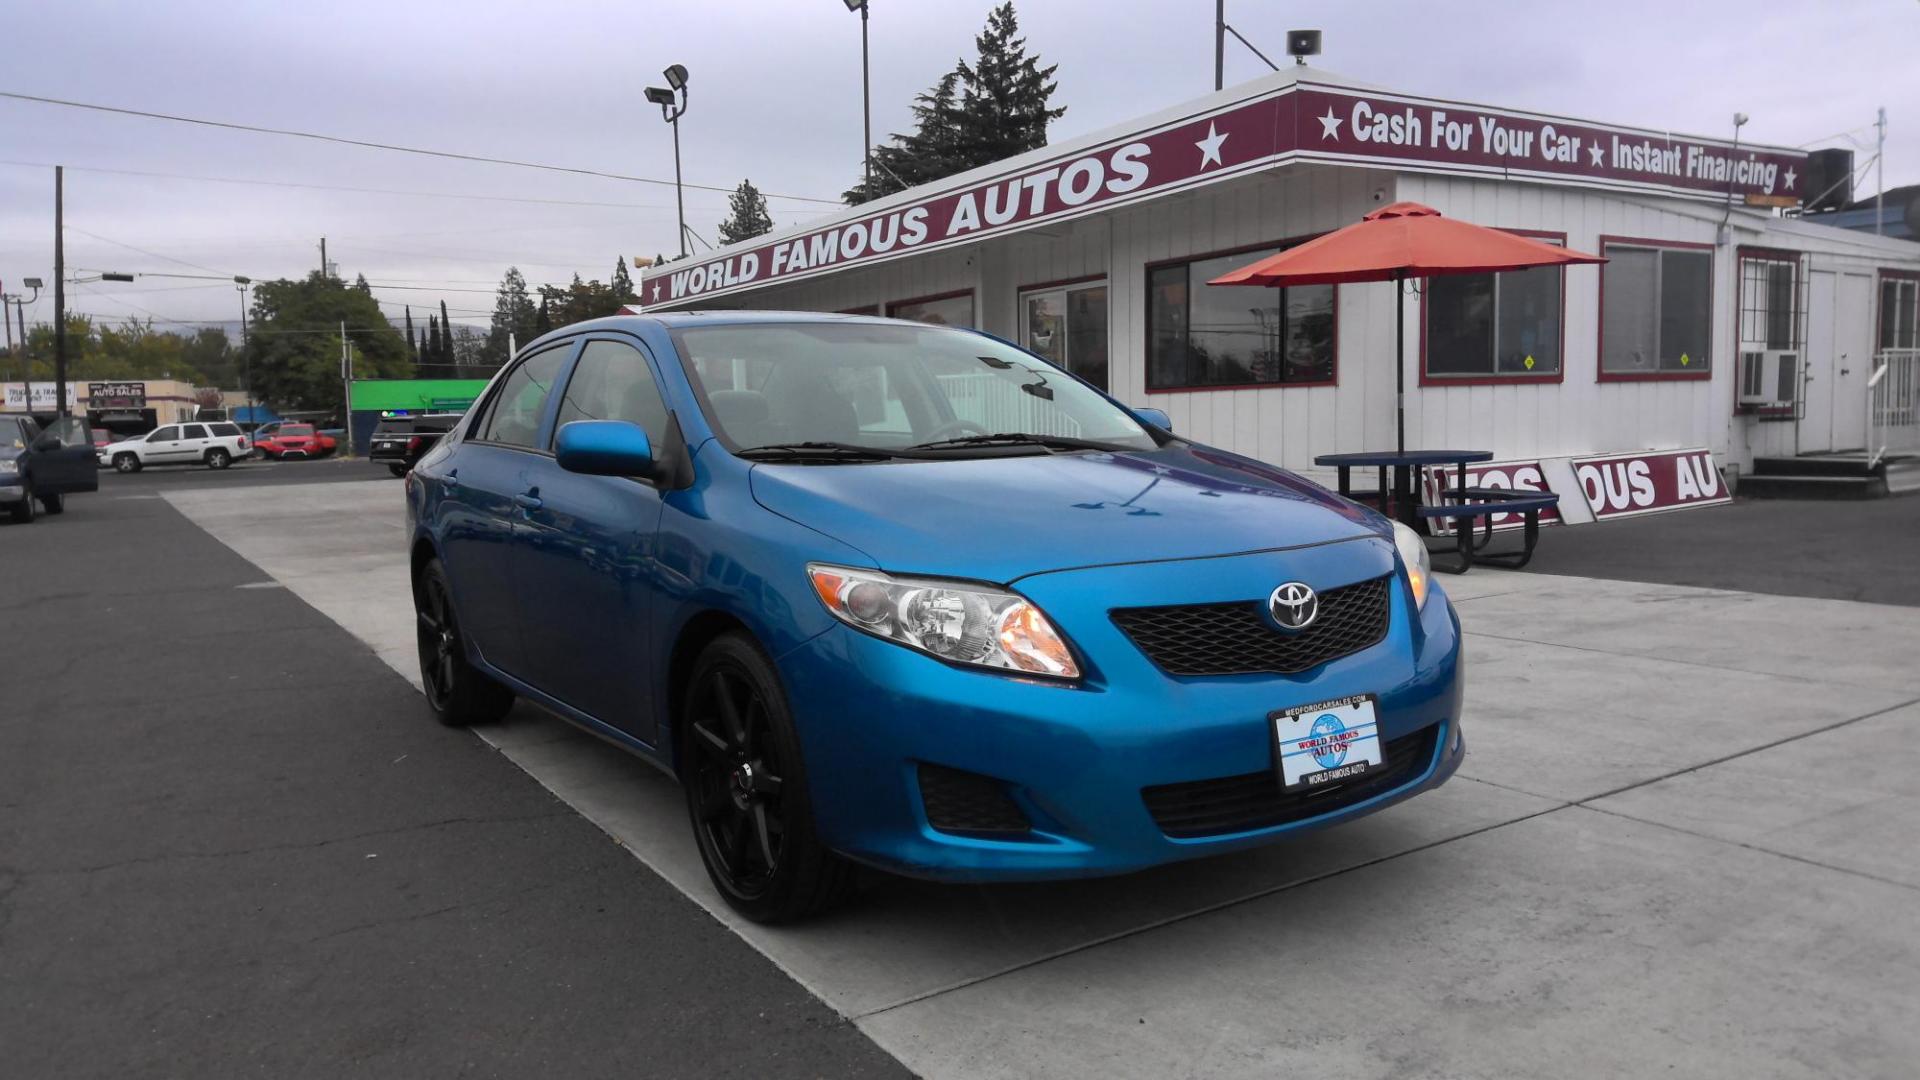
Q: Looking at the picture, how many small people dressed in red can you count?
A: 0